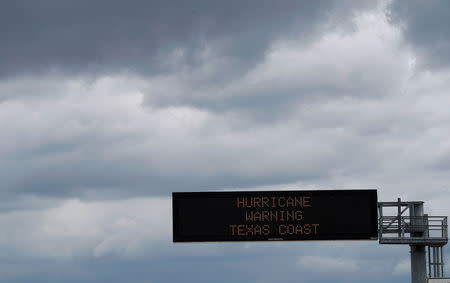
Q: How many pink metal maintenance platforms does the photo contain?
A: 0